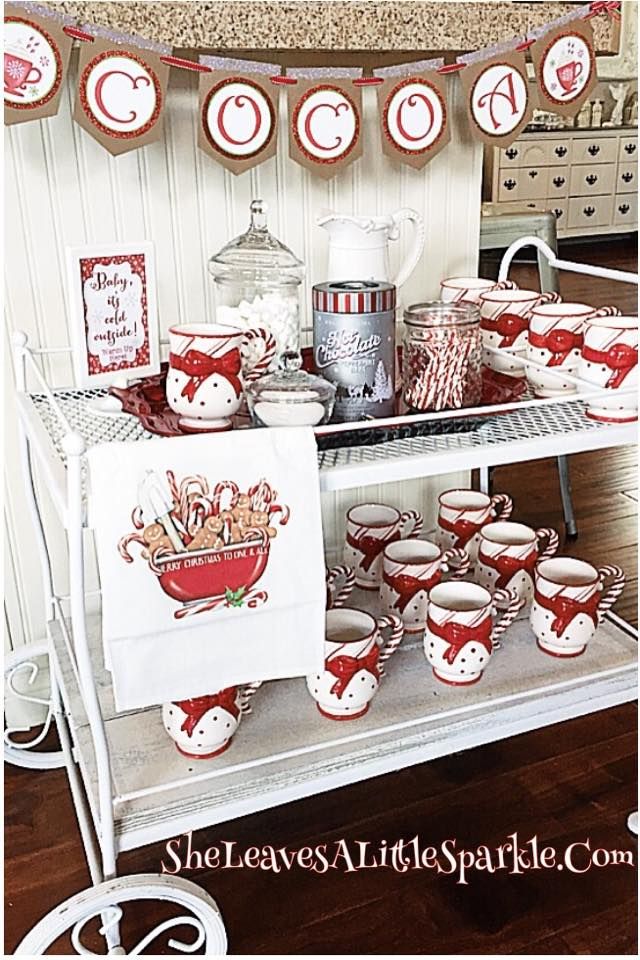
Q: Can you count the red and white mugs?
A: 14